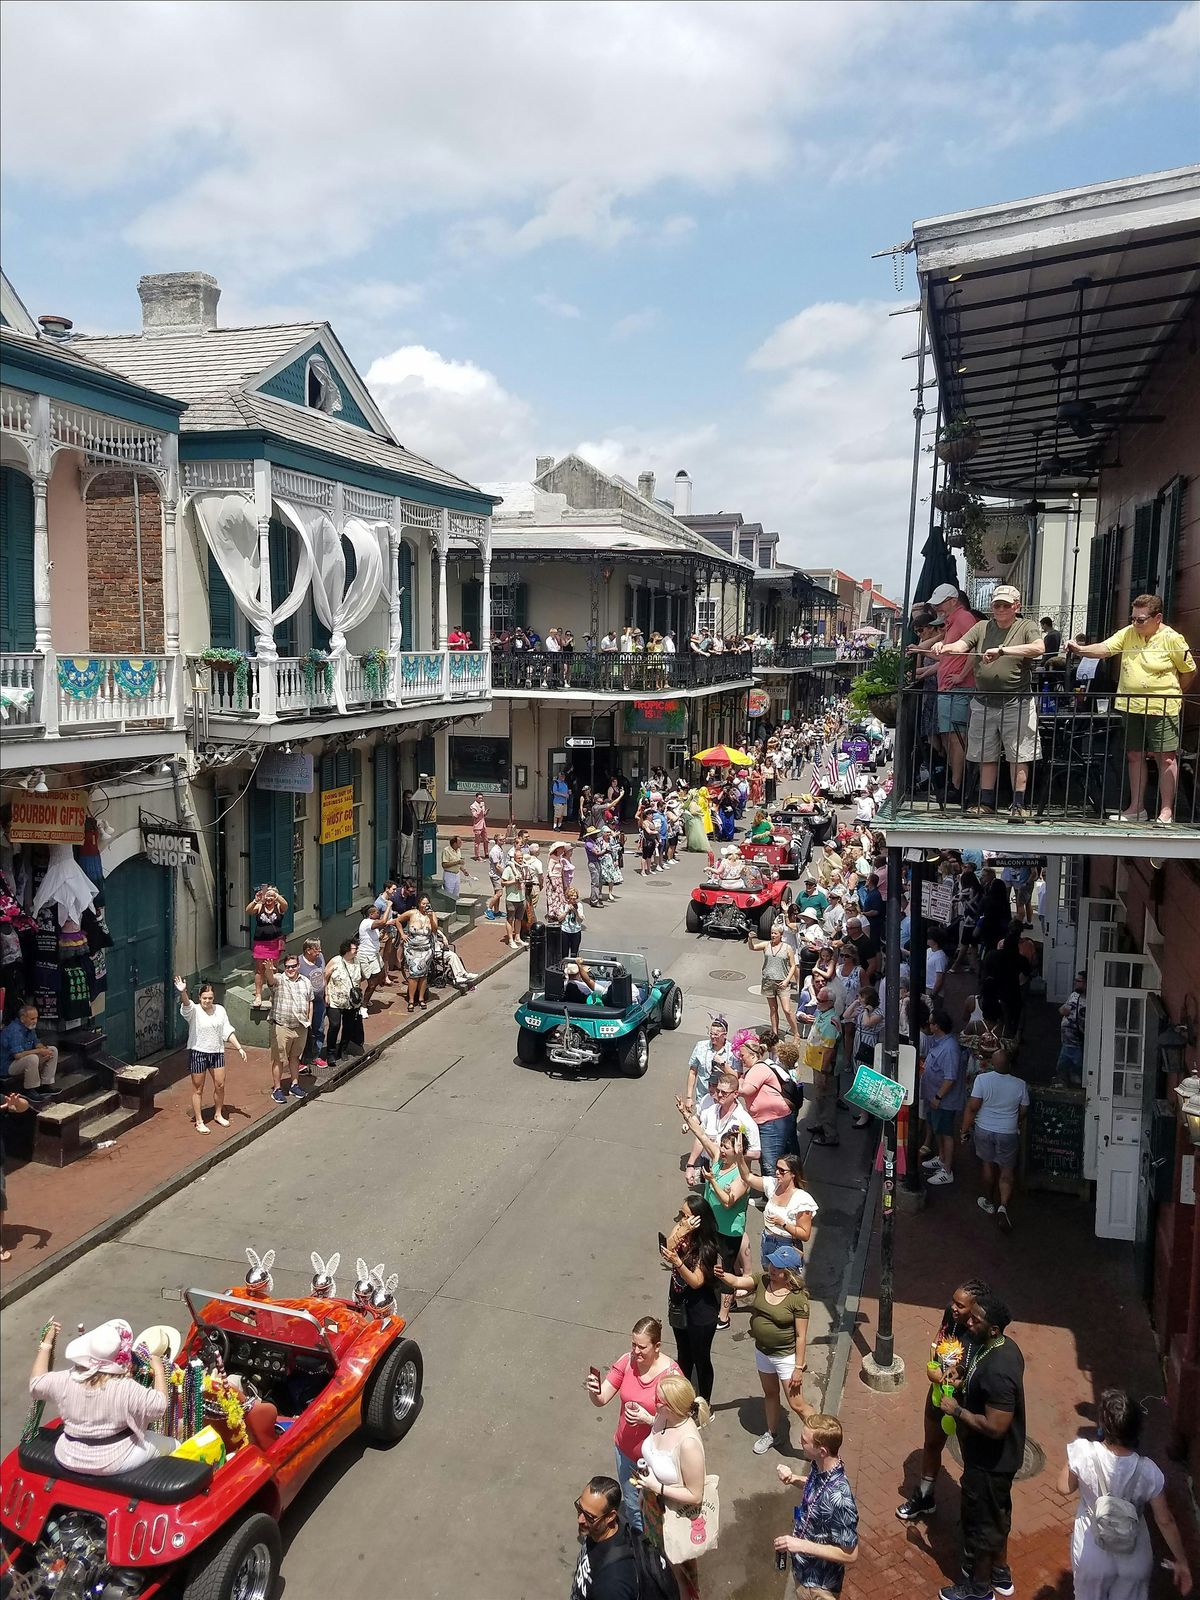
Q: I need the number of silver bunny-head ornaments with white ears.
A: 4